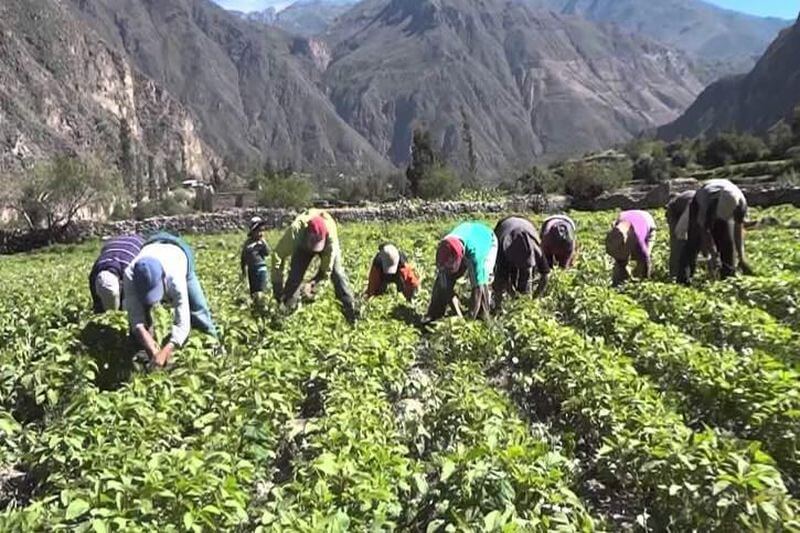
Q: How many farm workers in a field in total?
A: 11